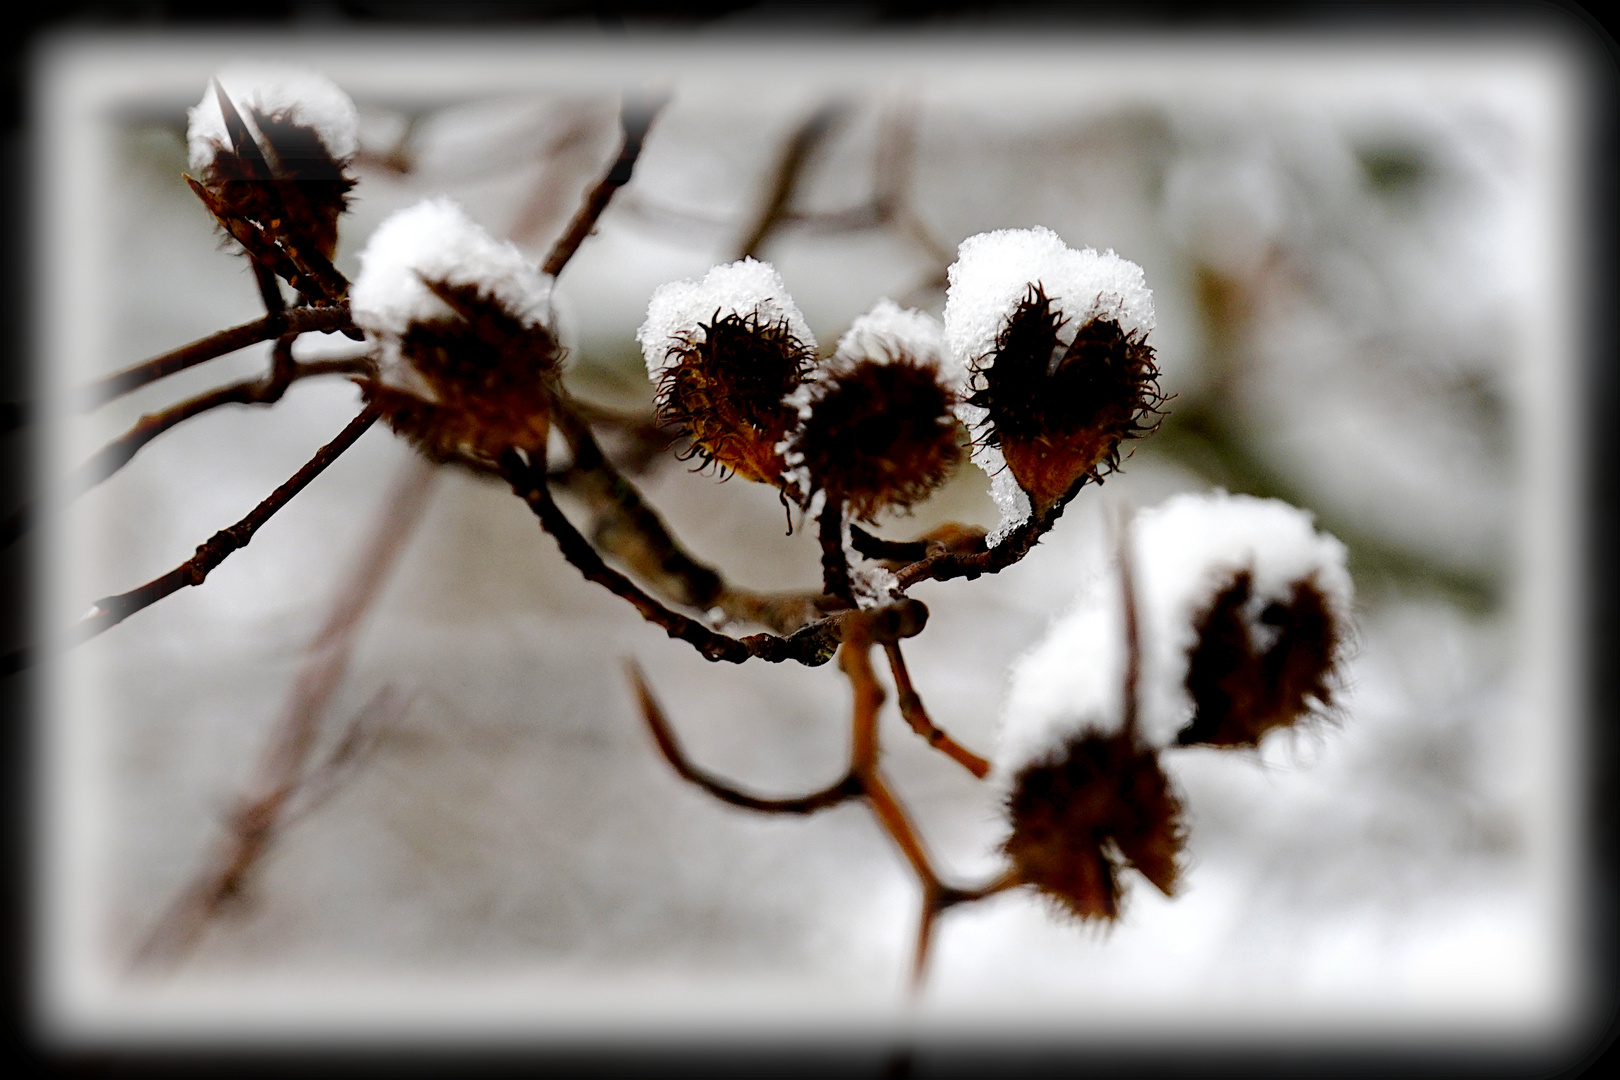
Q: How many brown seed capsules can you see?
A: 7